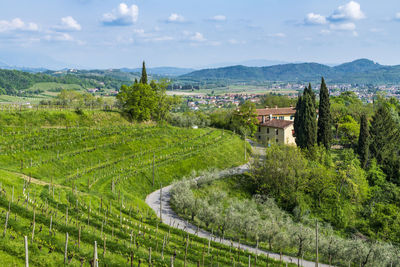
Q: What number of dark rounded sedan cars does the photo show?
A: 0